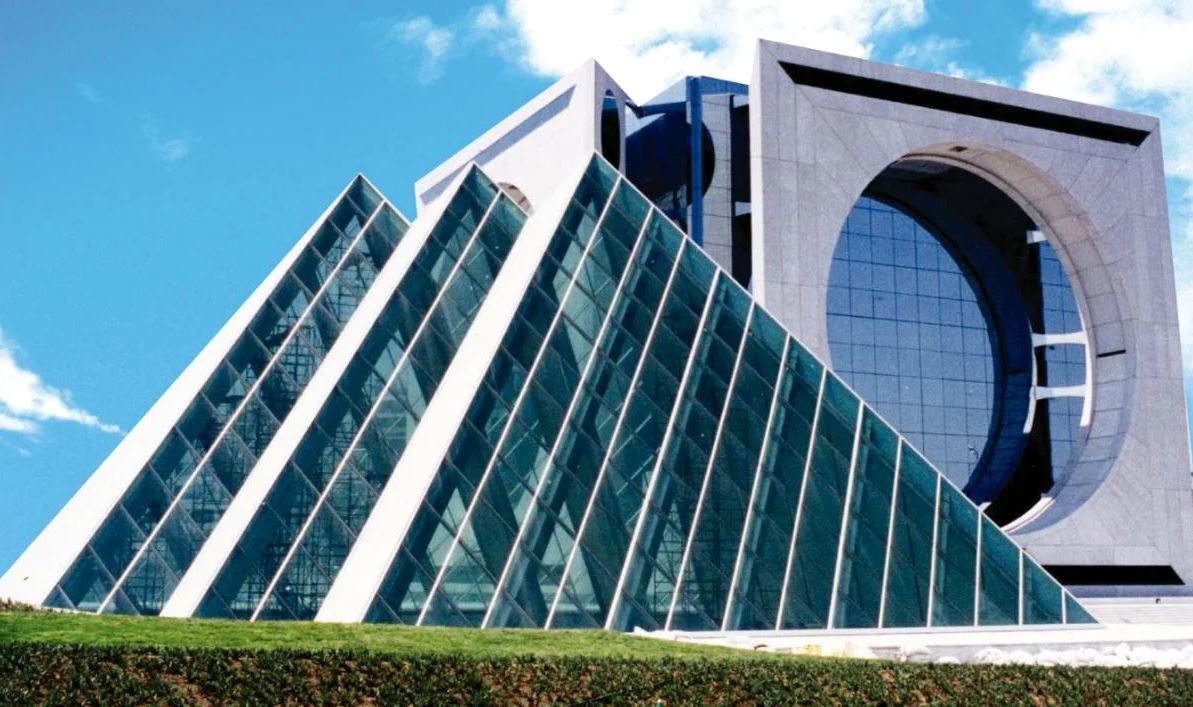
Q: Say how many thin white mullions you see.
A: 15